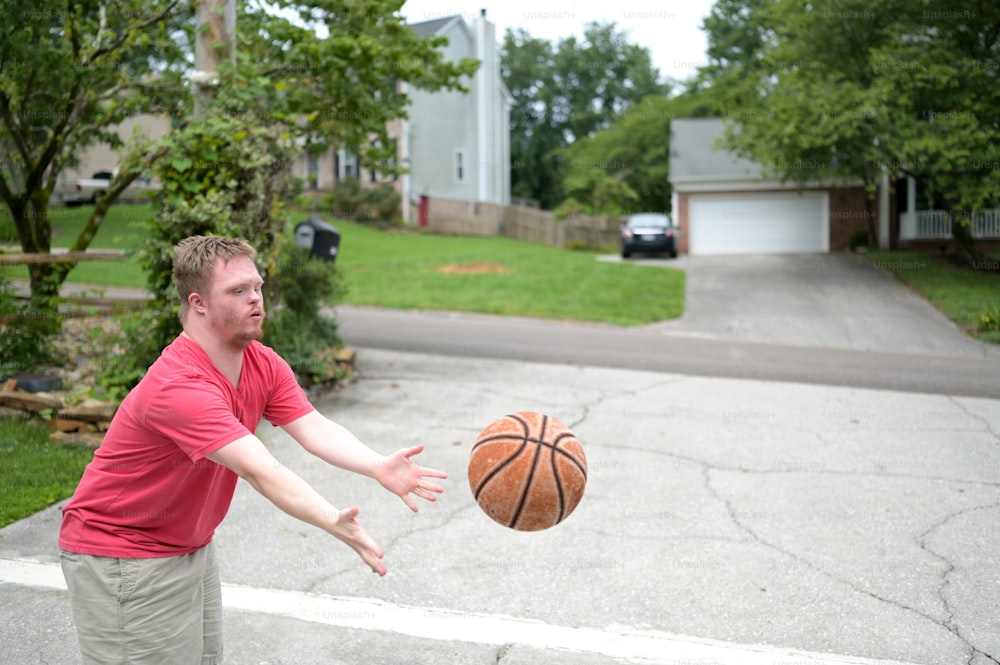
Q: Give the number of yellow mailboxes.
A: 0